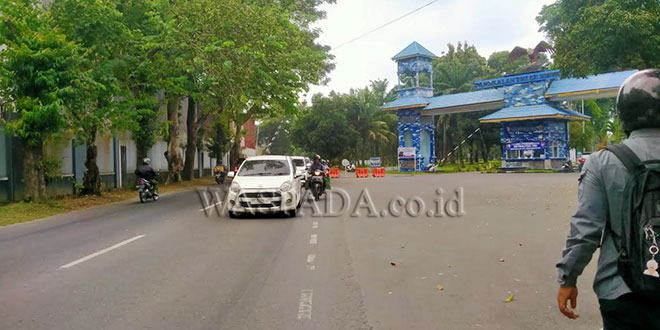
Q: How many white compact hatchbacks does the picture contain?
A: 1